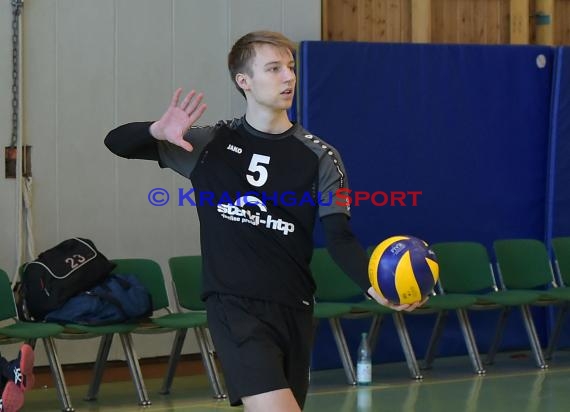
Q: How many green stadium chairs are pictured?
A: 9